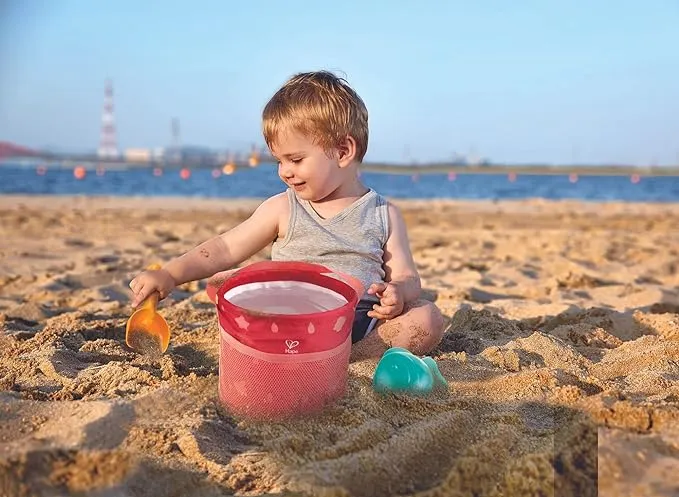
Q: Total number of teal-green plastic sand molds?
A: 1